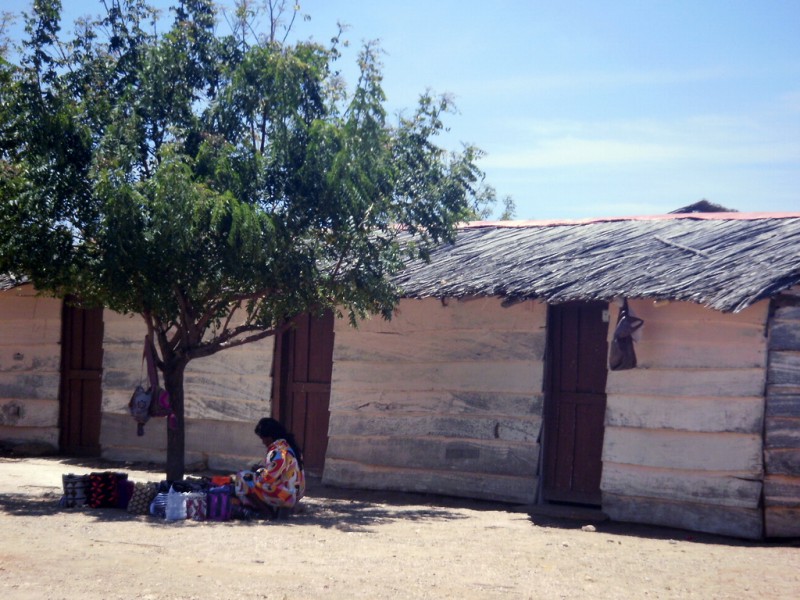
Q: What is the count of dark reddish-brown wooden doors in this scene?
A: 3